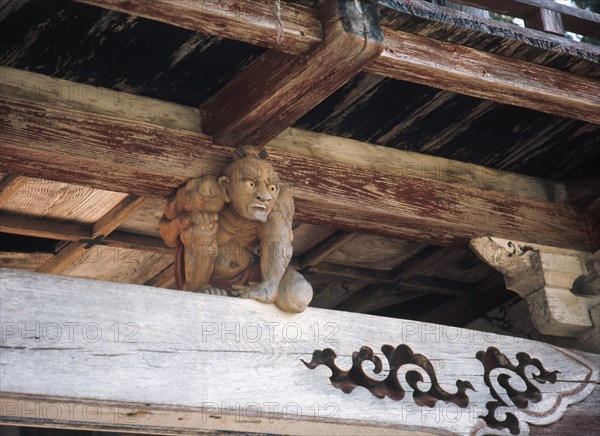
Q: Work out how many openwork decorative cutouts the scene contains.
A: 2